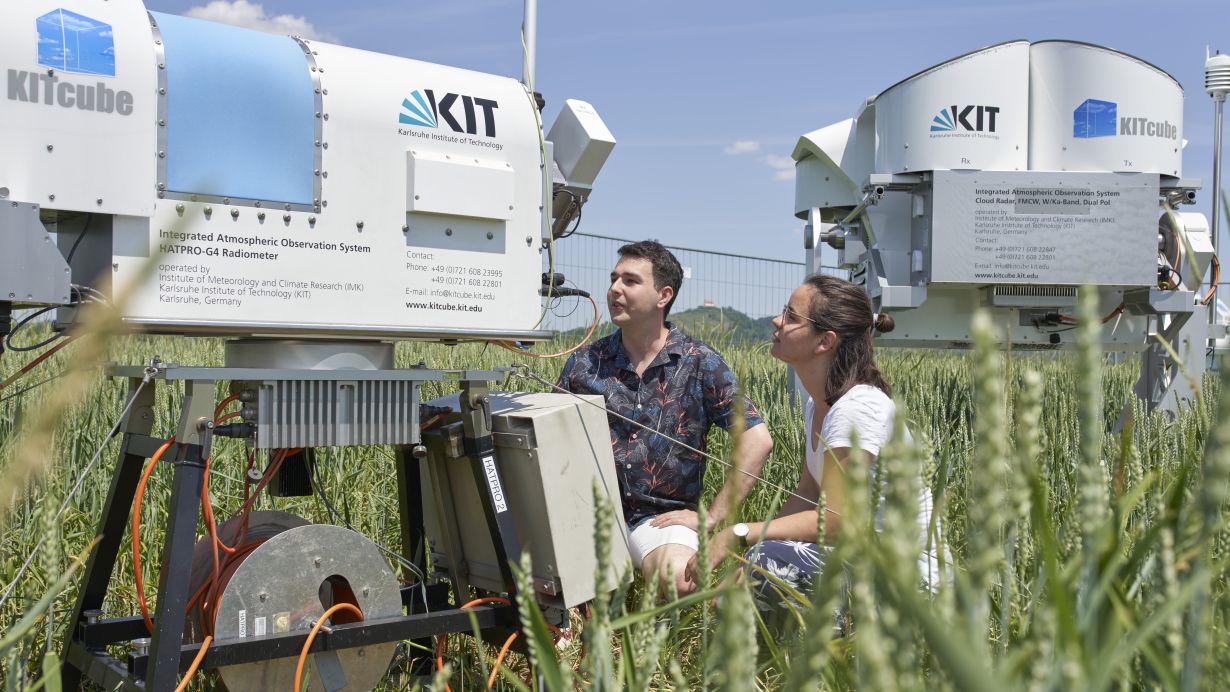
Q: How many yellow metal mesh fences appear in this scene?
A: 0